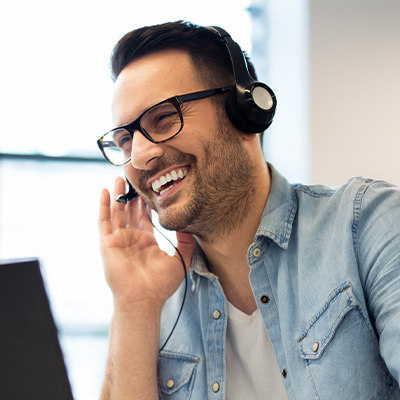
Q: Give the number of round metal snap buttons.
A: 7